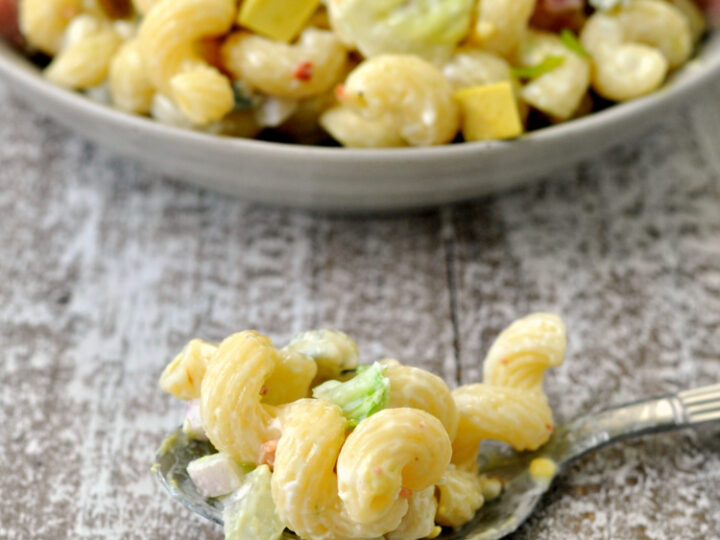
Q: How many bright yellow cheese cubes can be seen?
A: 2